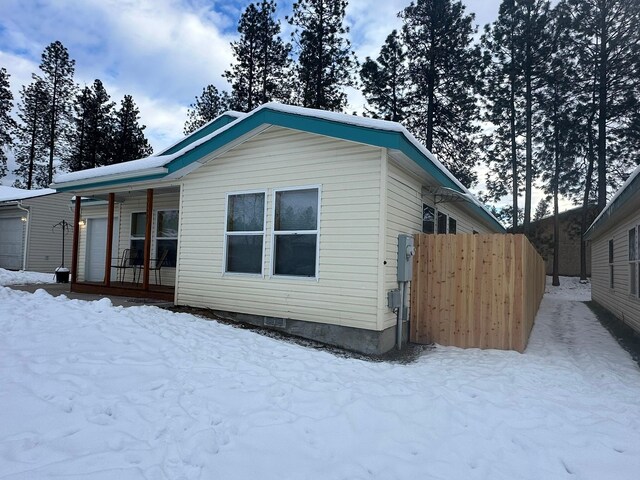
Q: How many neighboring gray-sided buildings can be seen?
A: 2